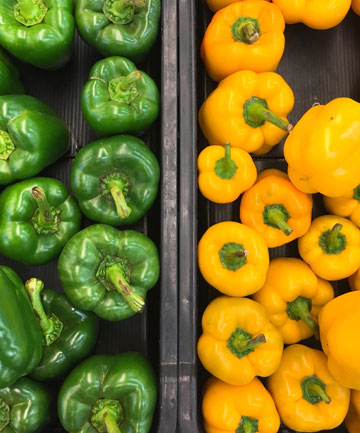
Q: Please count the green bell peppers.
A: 12